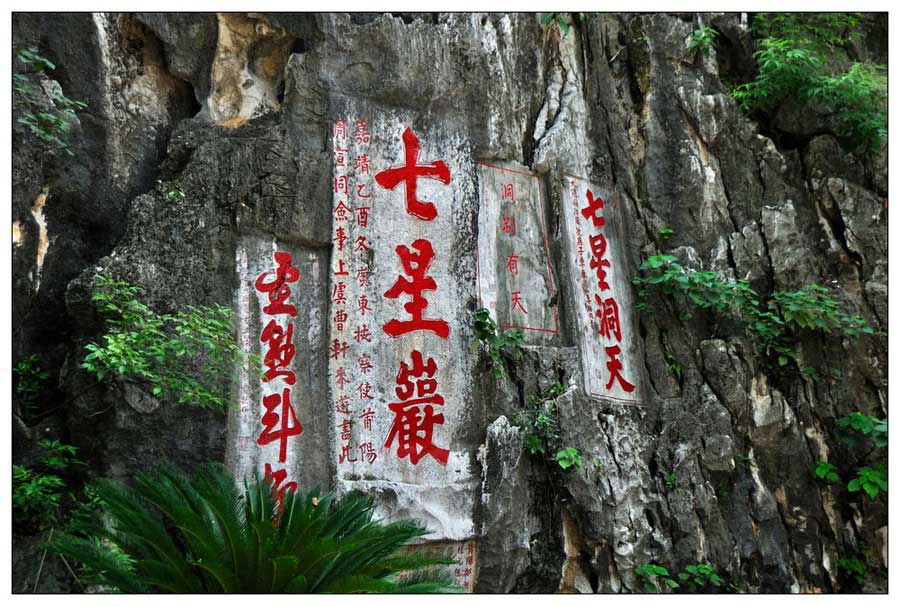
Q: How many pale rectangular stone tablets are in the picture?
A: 4